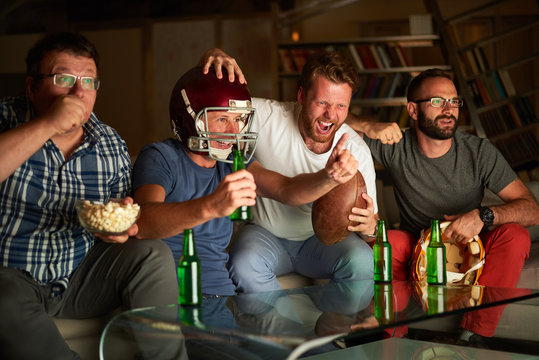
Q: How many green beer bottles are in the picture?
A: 4